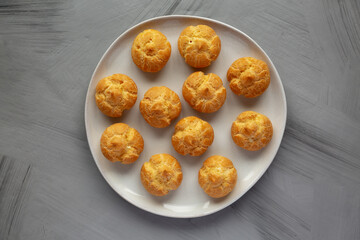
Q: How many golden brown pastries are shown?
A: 11